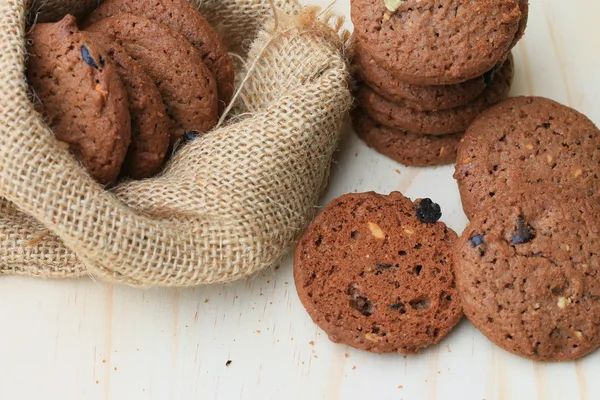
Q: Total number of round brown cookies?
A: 11